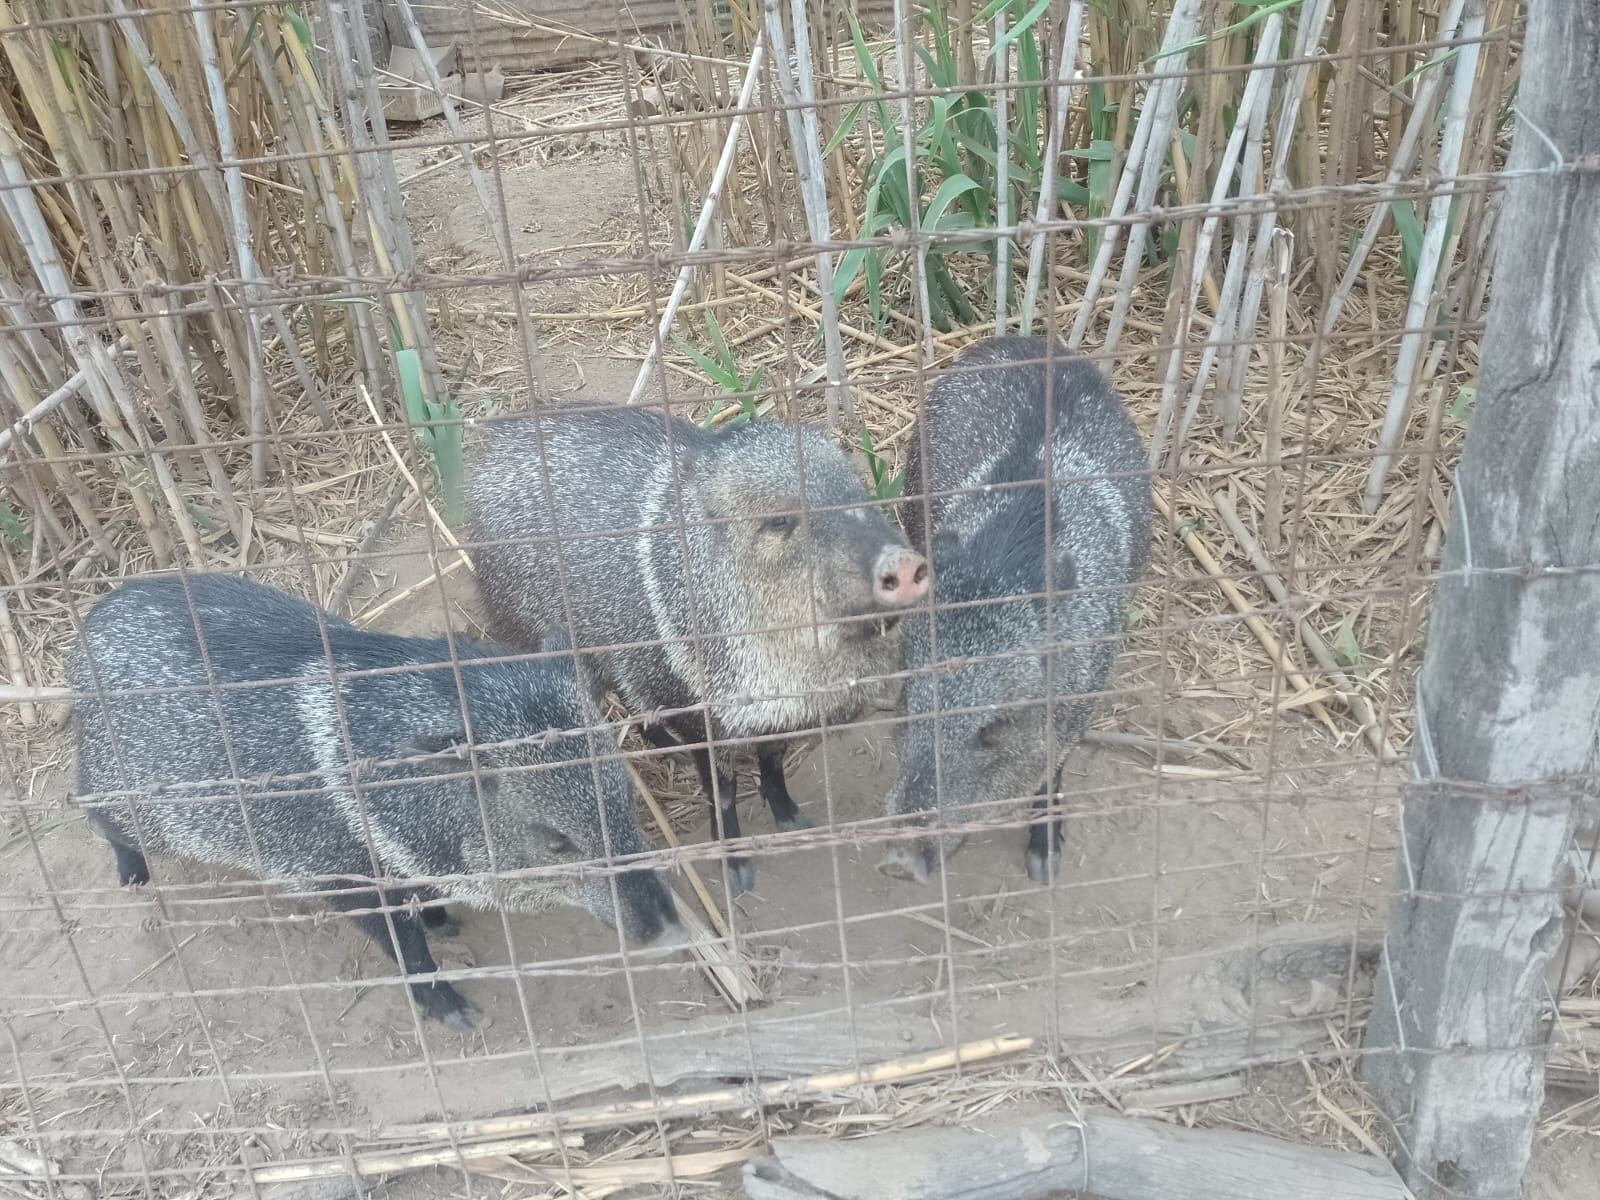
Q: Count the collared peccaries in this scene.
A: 3